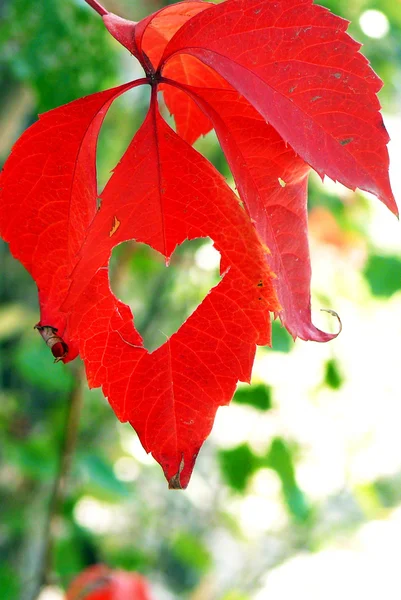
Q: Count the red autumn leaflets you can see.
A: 5